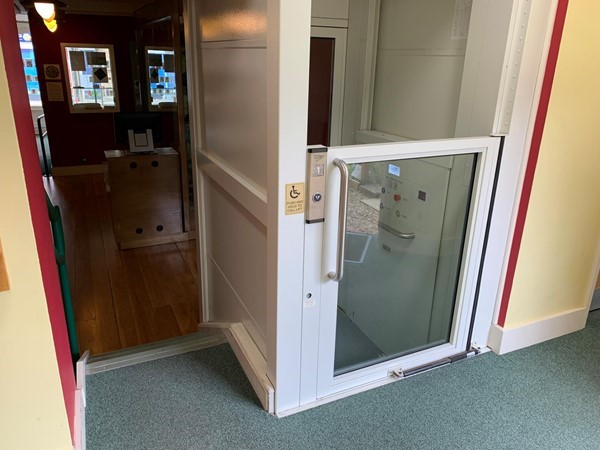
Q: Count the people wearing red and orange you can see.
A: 0